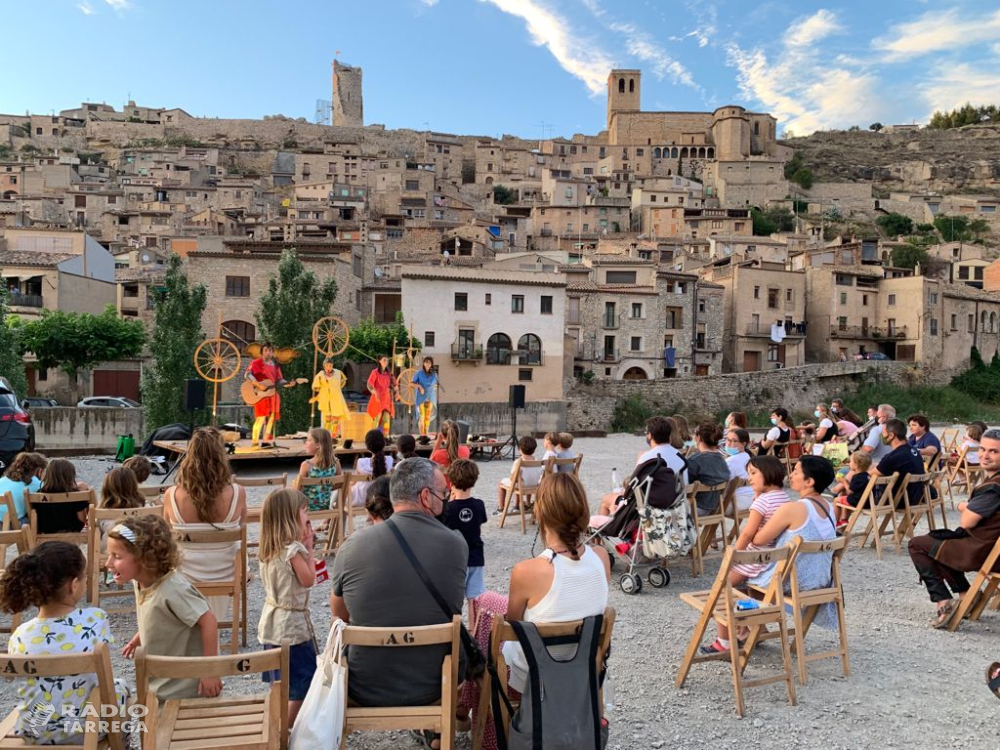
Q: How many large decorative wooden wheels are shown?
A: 3